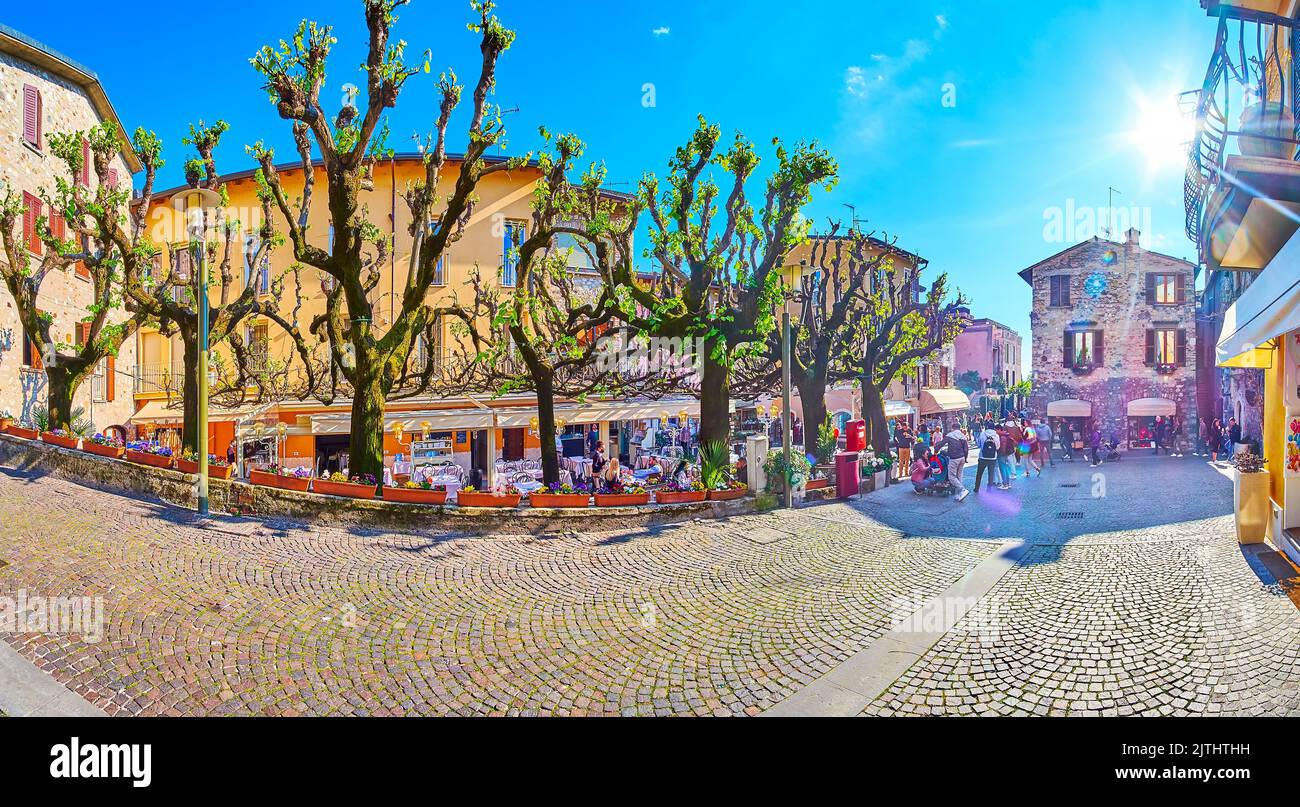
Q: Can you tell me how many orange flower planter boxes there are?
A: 15